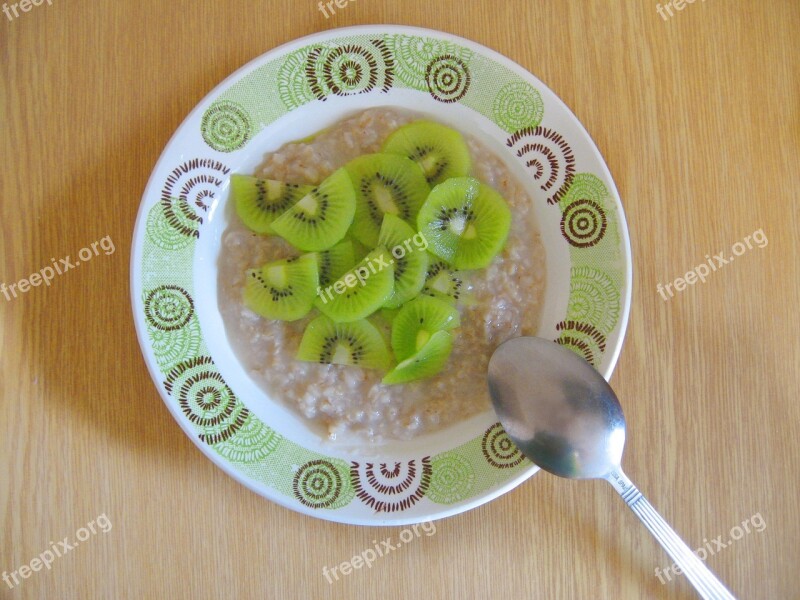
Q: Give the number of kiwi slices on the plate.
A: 13